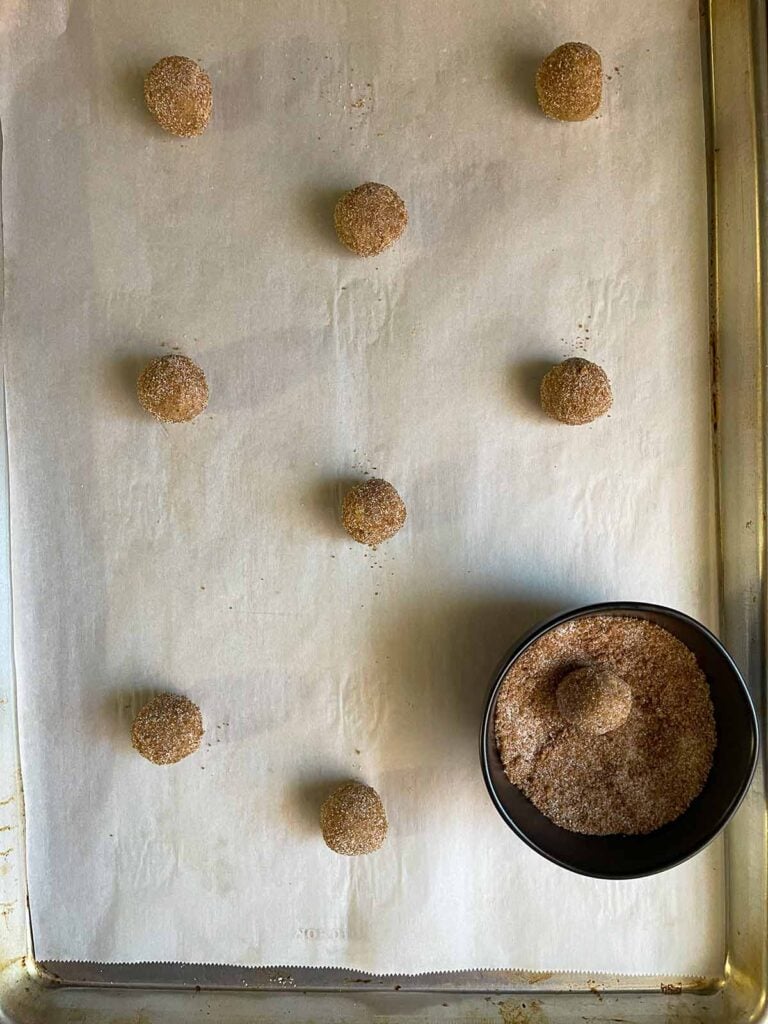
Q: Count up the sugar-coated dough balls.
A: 9